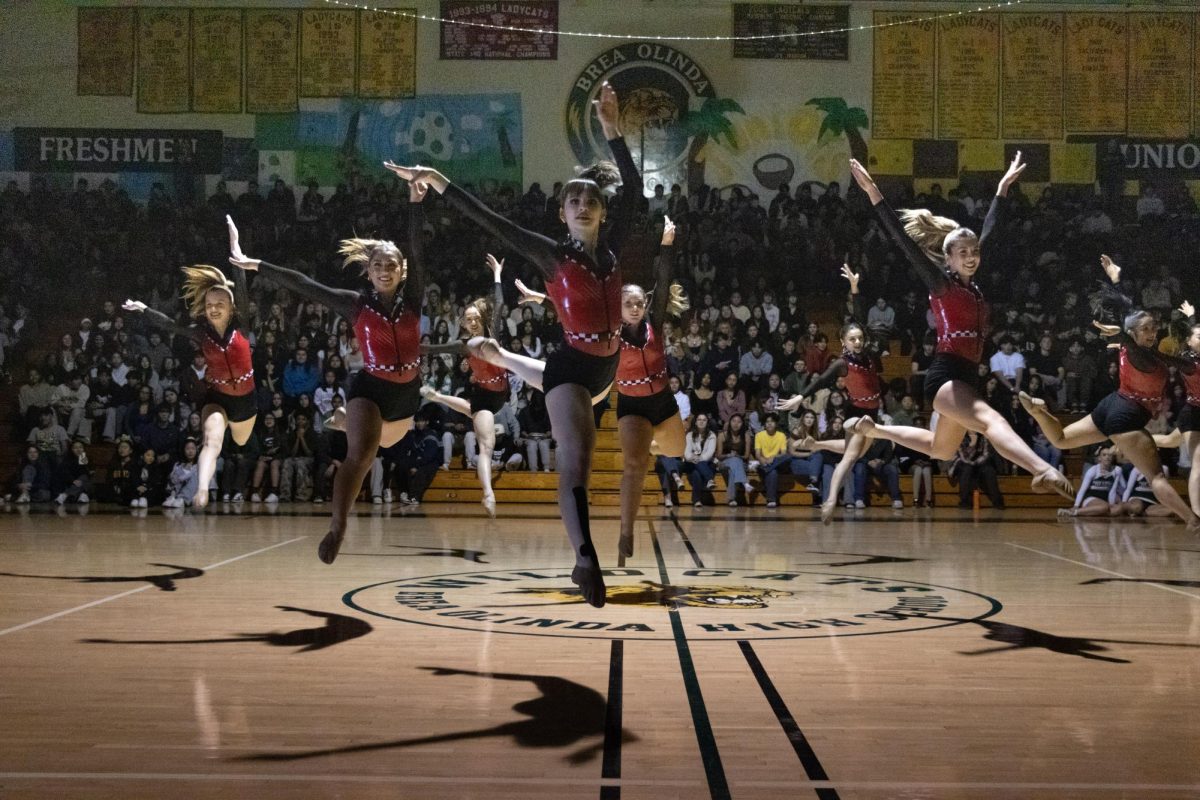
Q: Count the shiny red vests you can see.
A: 9